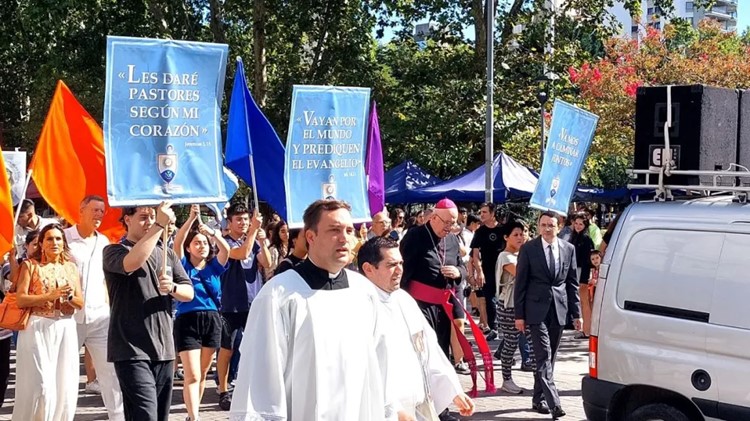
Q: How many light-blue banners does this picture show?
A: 3